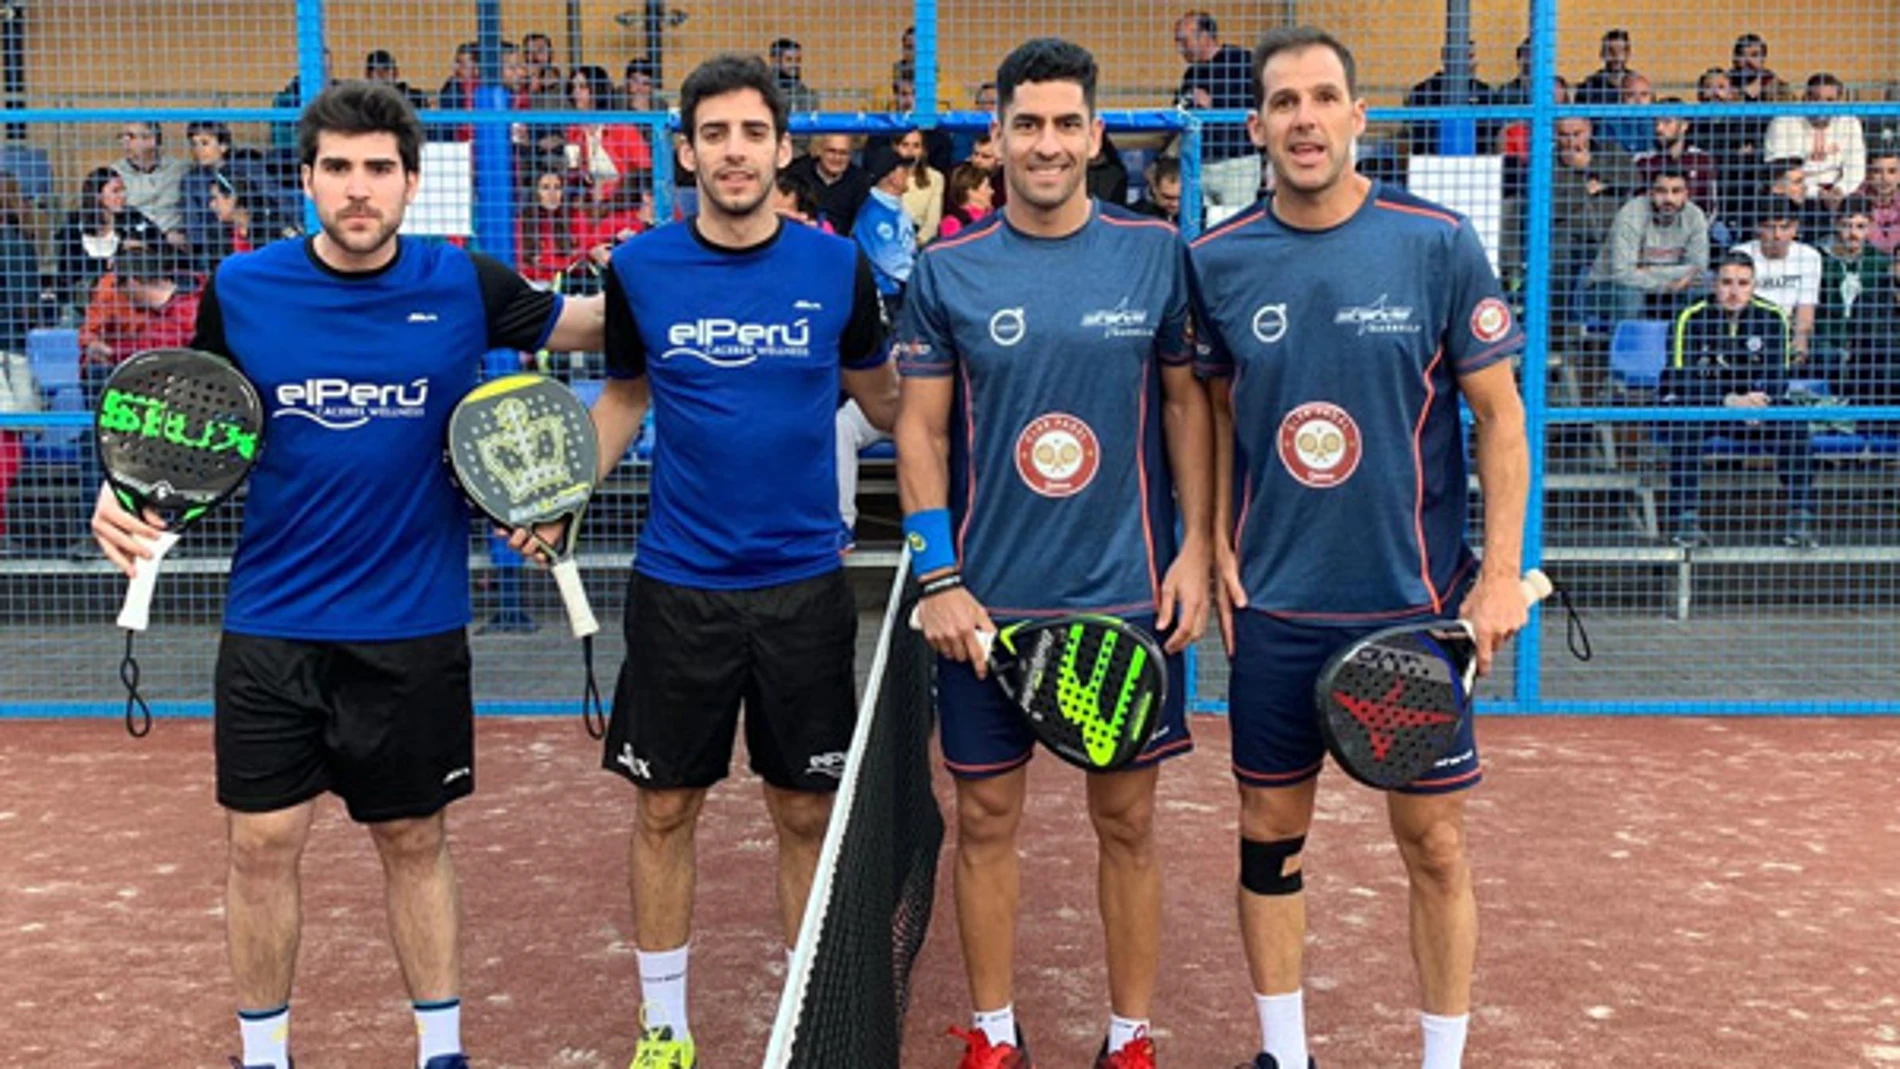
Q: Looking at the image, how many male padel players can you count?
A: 4